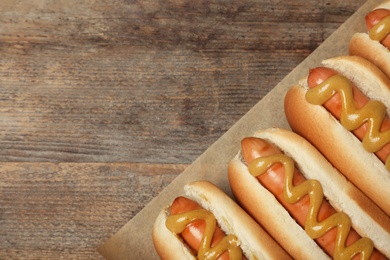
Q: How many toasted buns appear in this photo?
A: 4